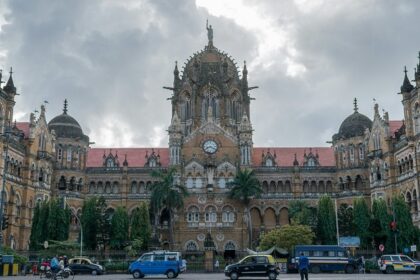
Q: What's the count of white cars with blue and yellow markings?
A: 1